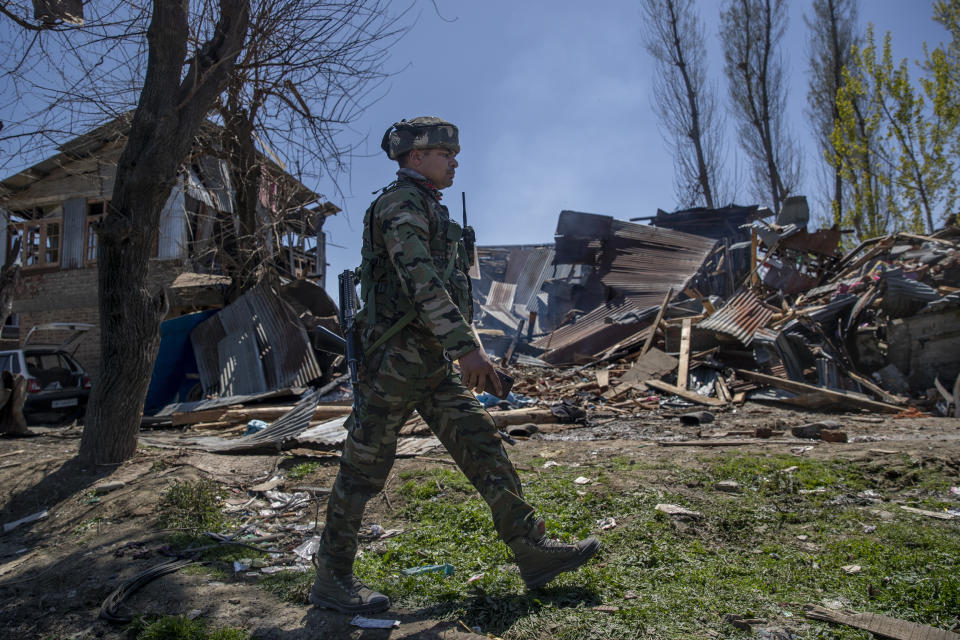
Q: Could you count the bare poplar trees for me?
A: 3